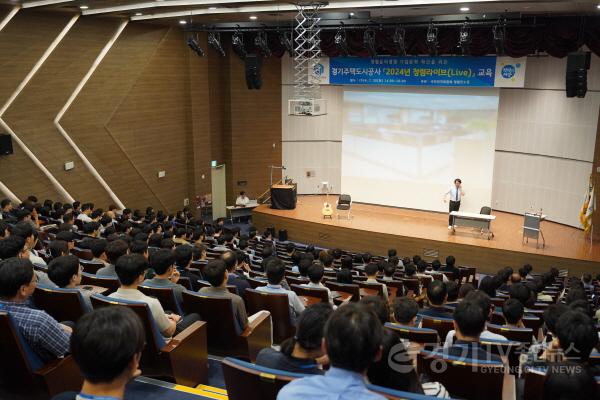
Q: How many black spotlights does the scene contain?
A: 11